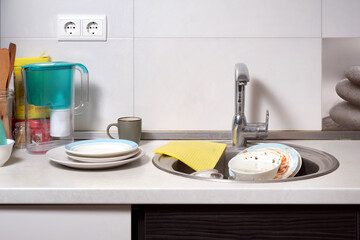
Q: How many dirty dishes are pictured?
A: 3